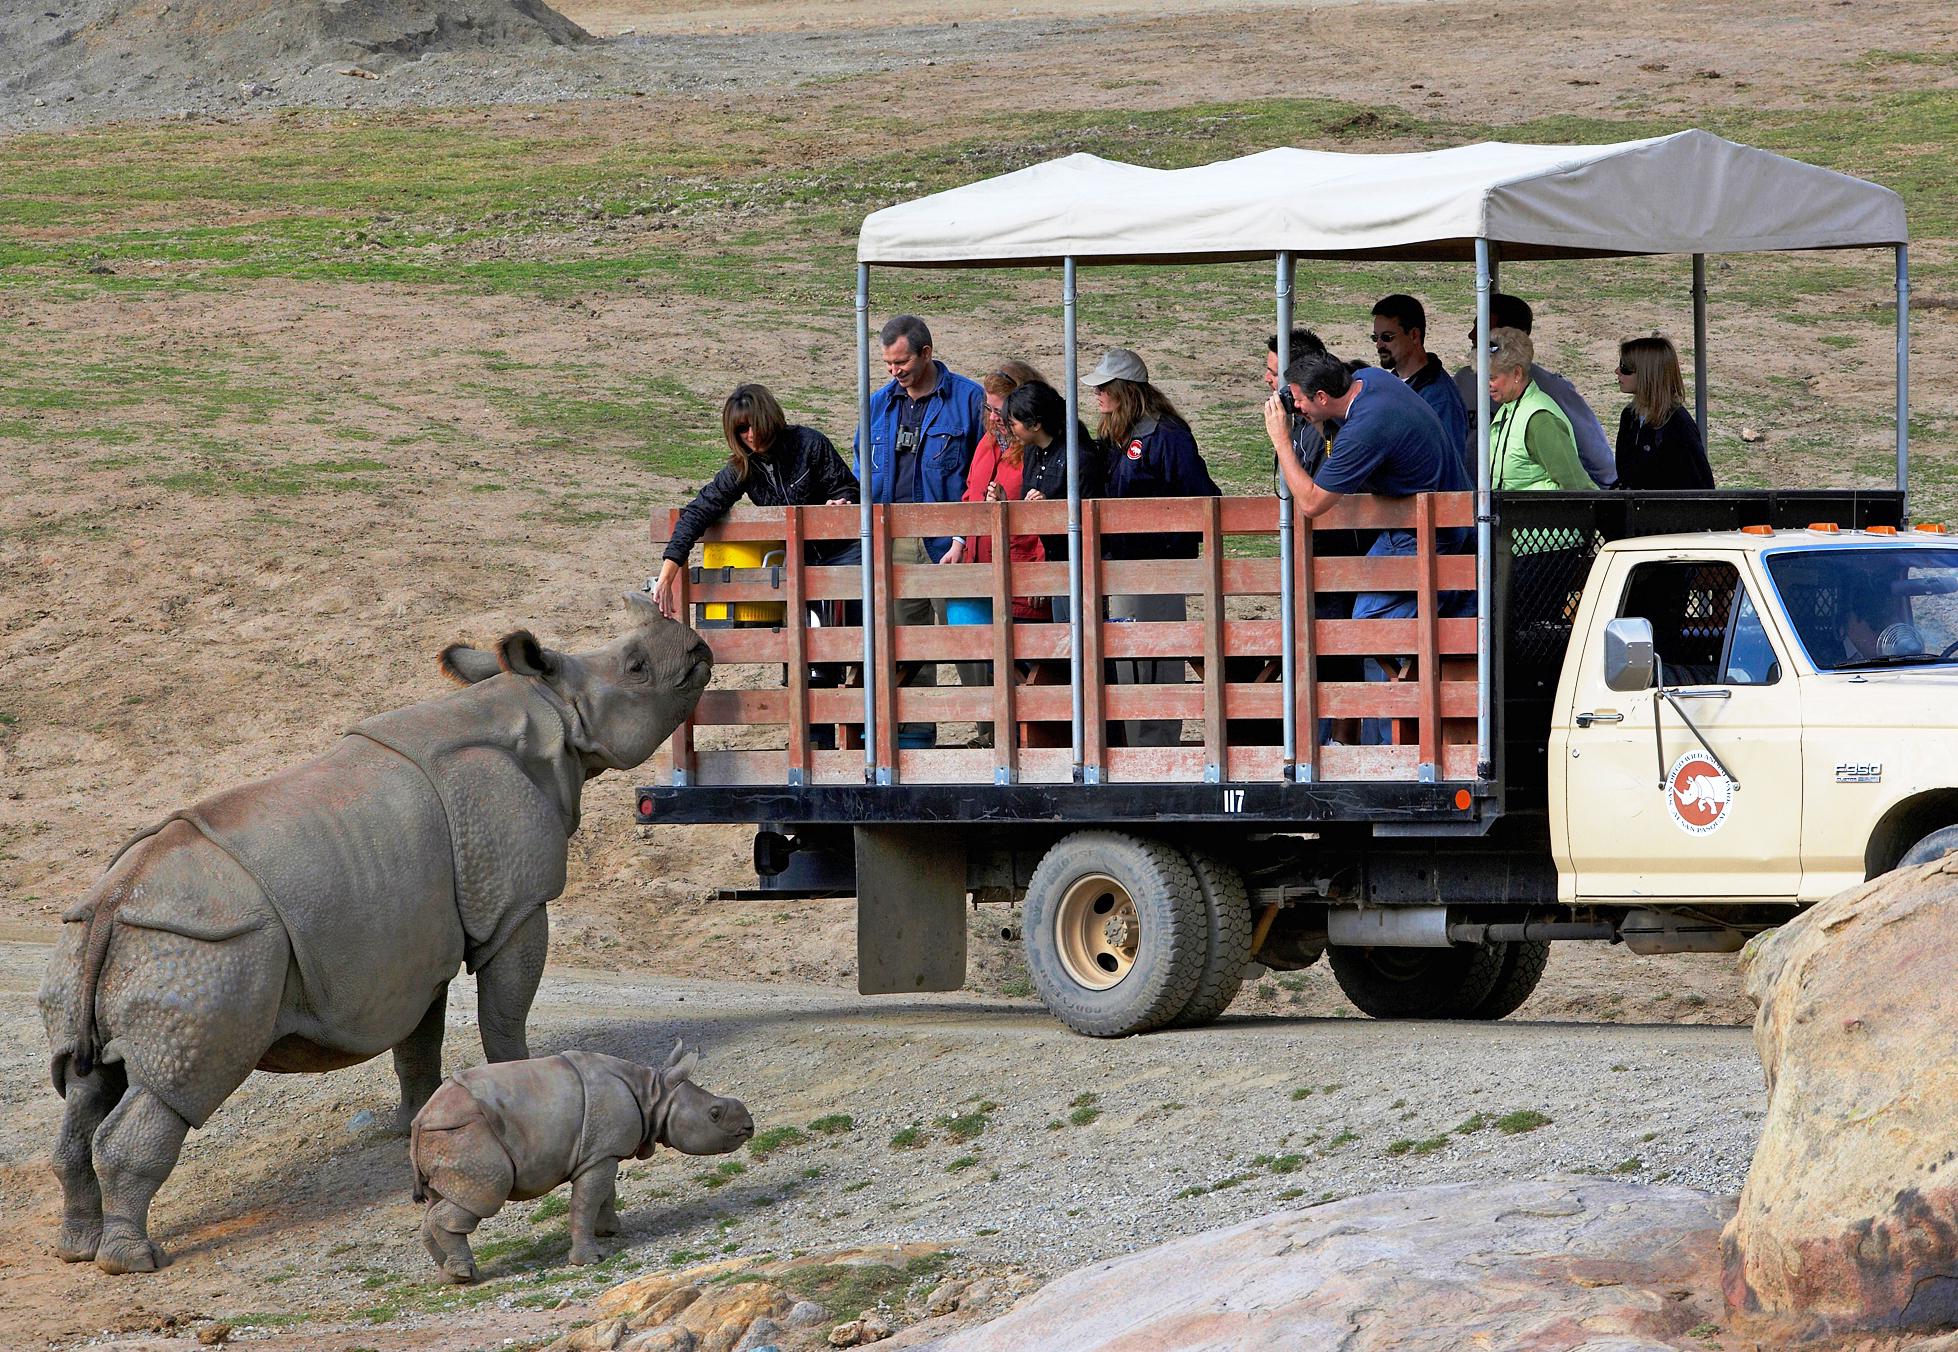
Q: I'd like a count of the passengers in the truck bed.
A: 11